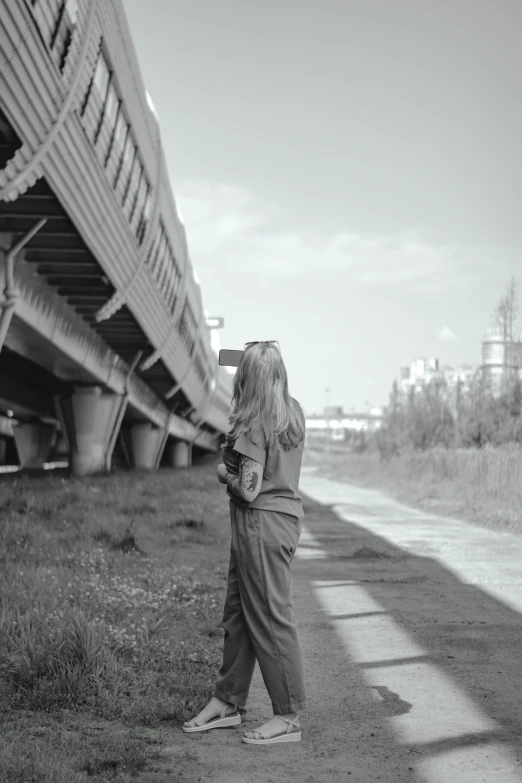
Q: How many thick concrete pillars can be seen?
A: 4